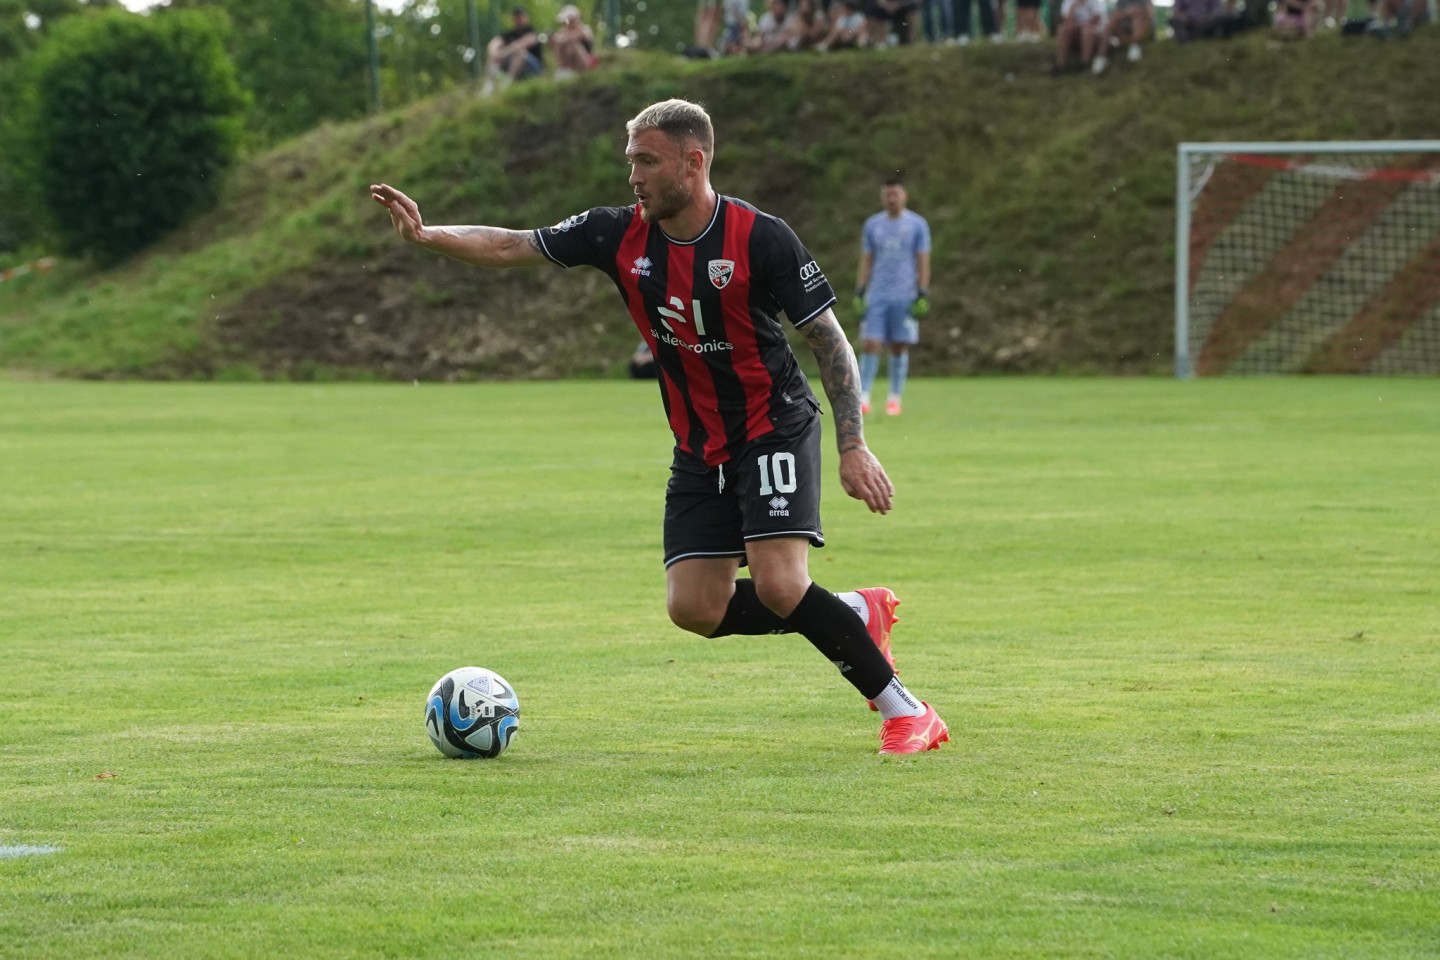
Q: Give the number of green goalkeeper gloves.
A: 2